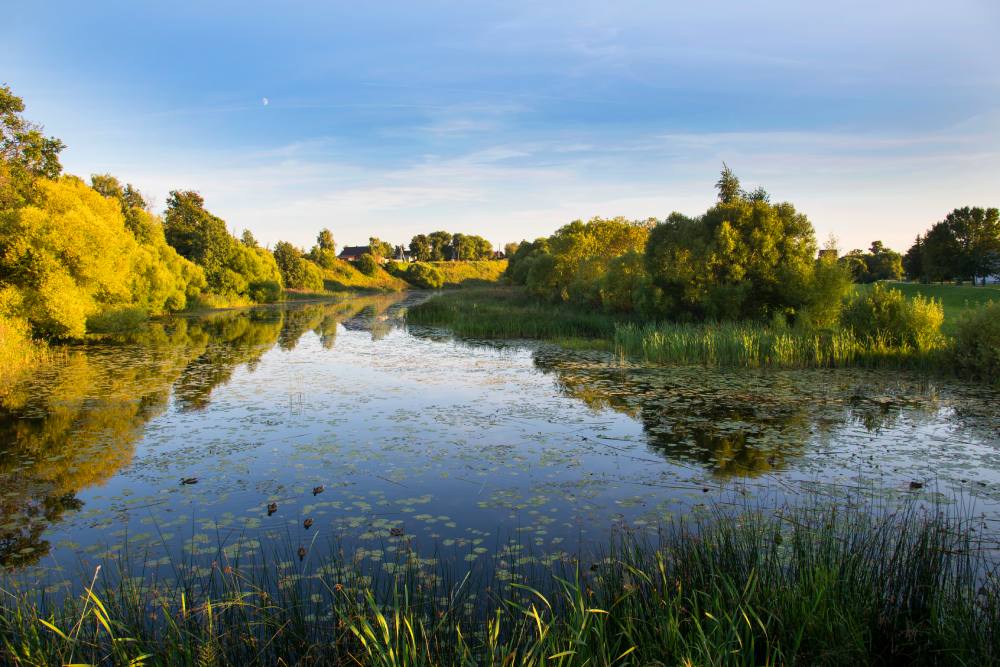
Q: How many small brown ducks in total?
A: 6